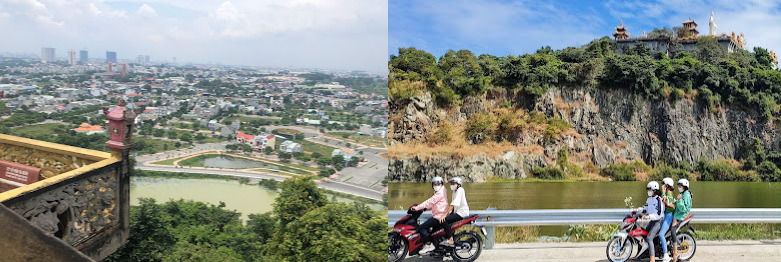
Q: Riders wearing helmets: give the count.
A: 5